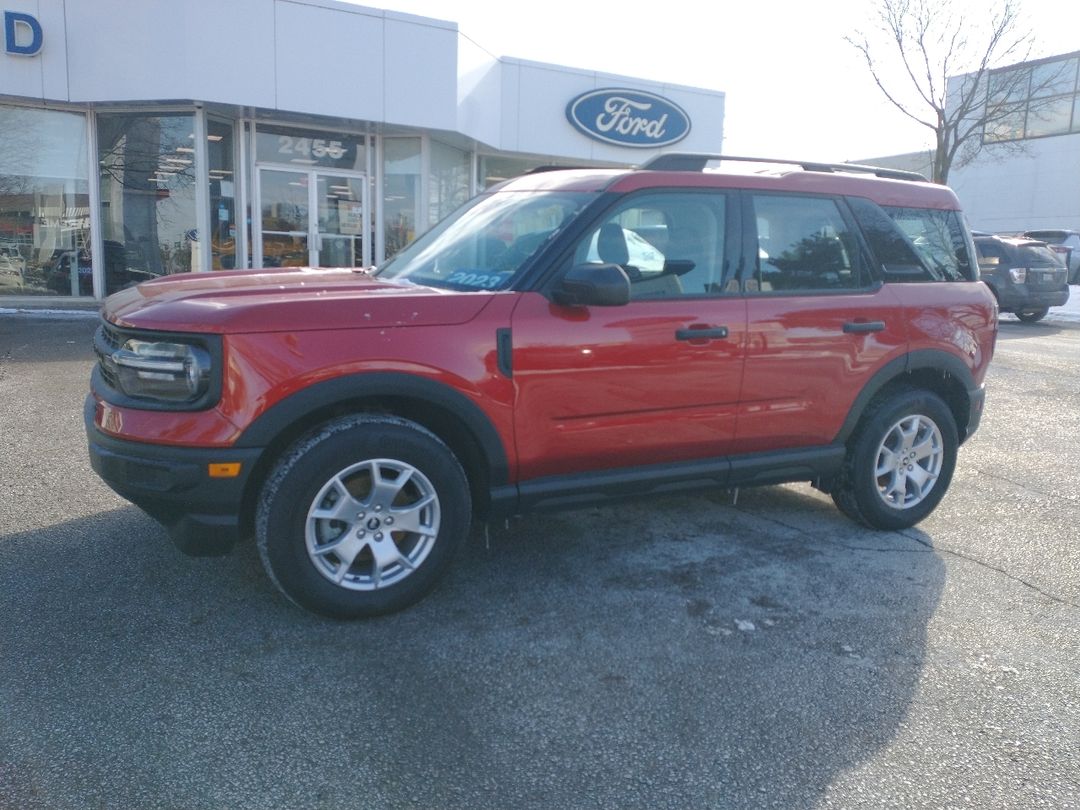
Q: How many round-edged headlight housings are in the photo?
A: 1